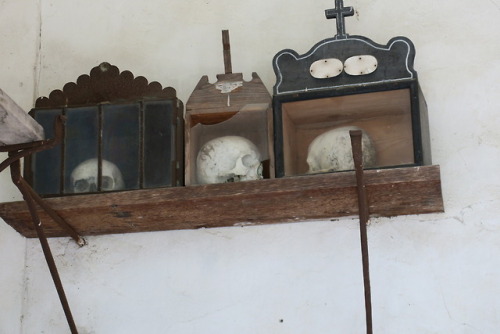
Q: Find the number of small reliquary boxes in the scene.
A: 3